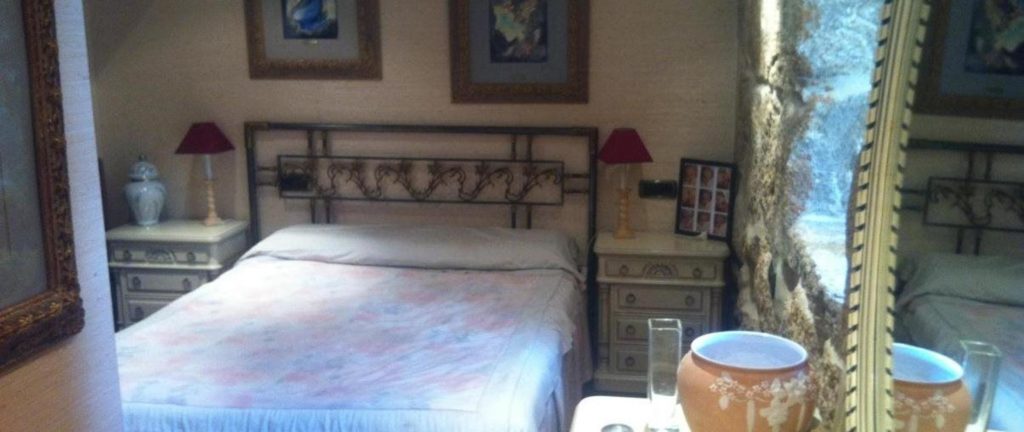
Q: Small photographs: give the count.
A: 9